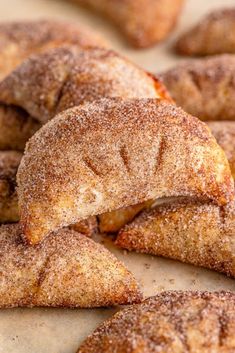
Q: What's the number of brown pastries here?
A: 12